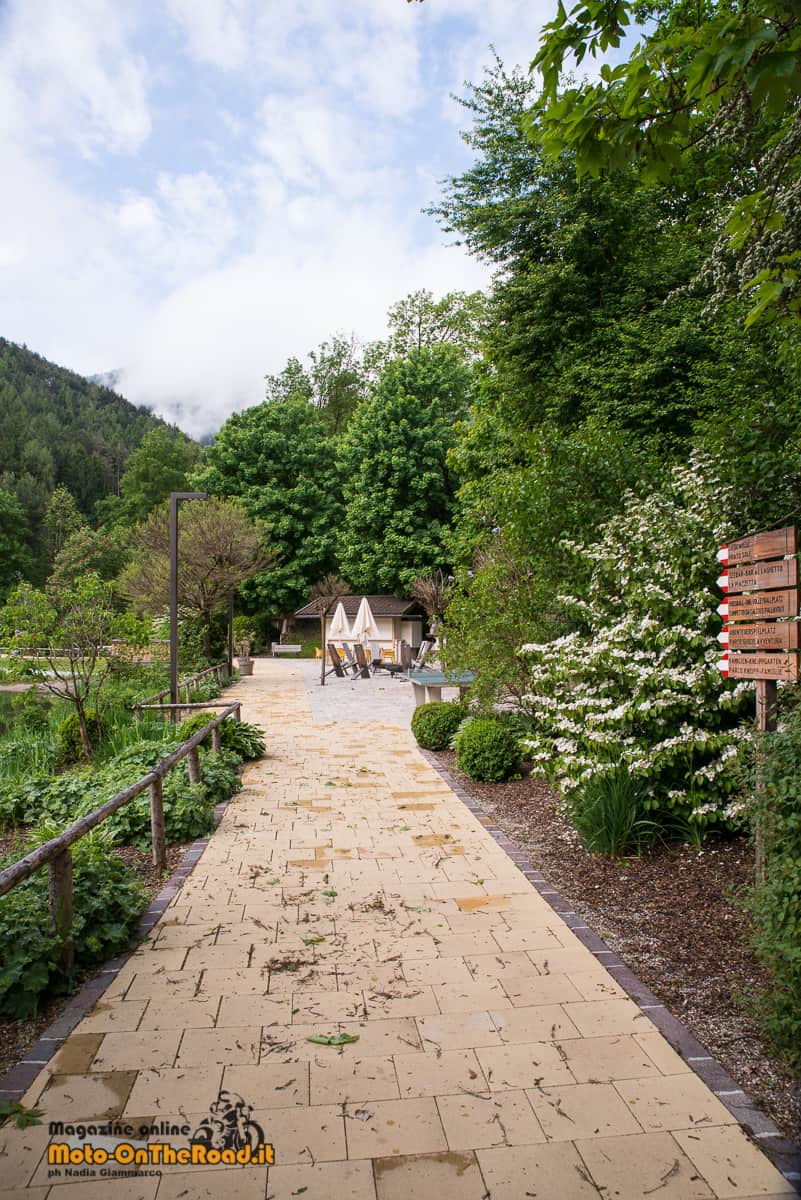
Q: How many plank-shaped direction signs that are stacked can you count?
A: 5